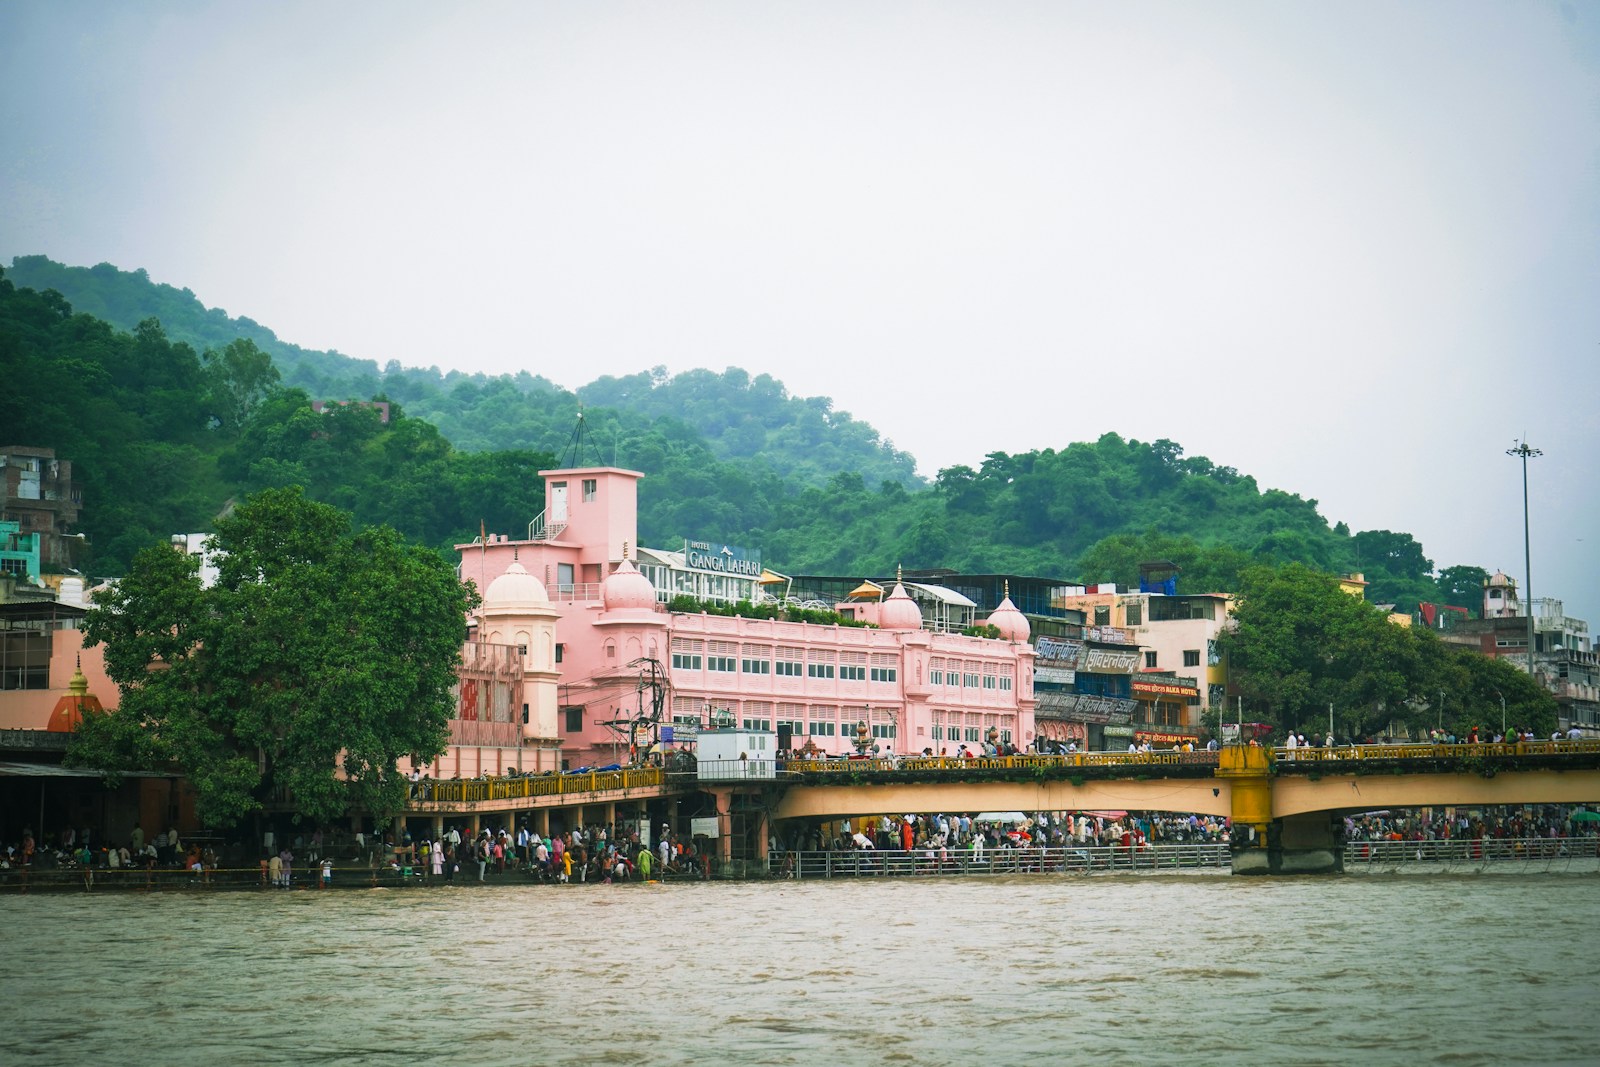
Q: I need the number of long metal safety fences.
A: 2